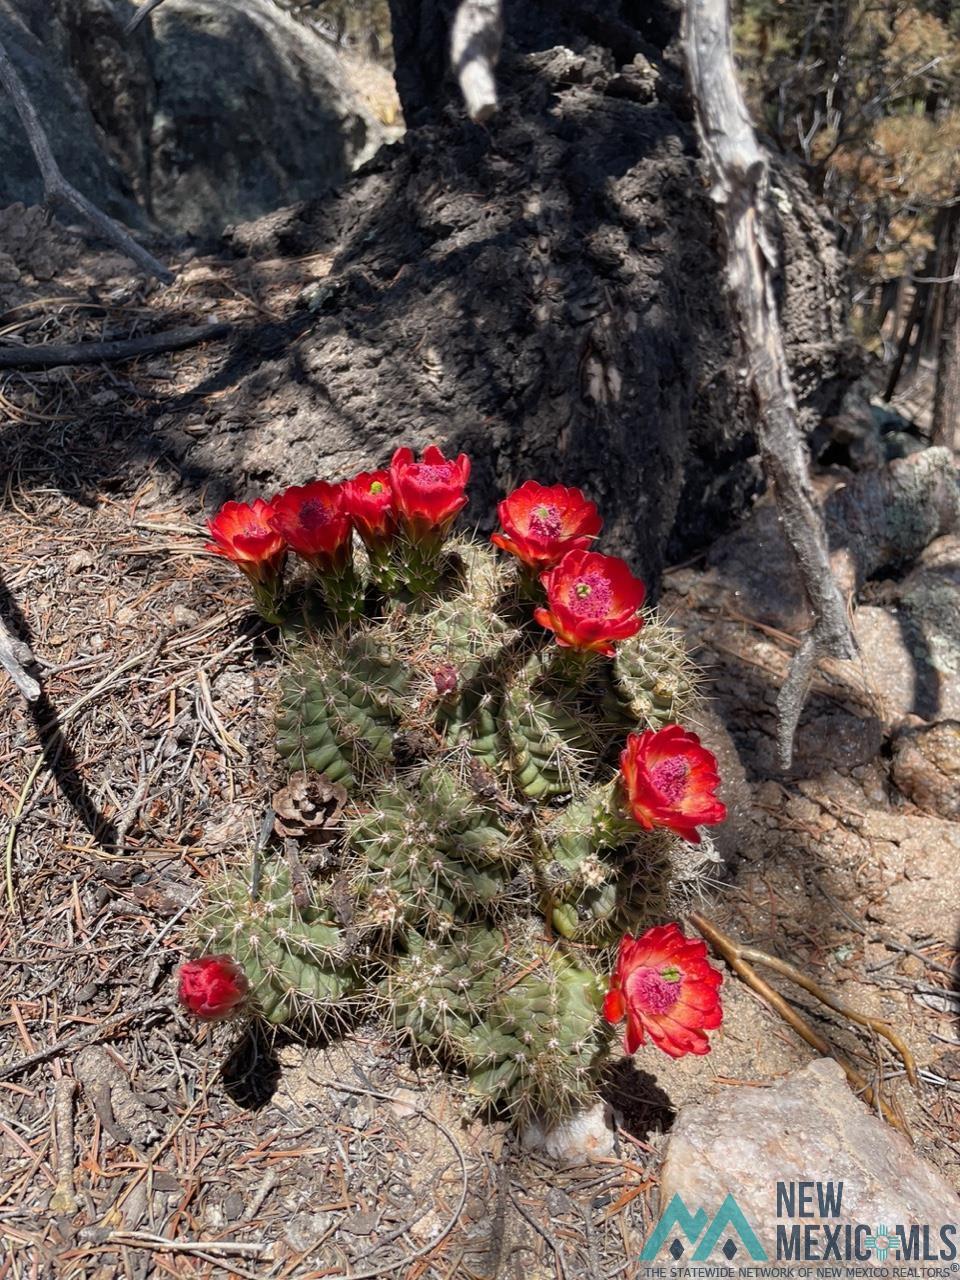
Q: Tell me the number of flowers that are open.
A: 8